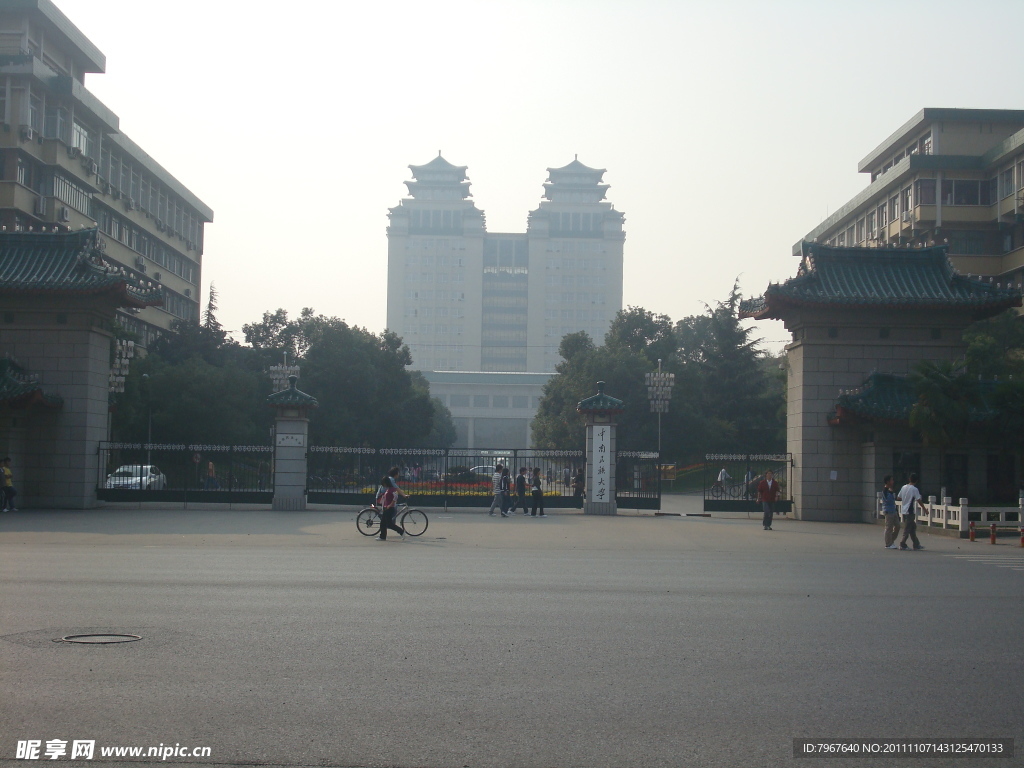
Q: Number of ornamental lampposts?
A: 3